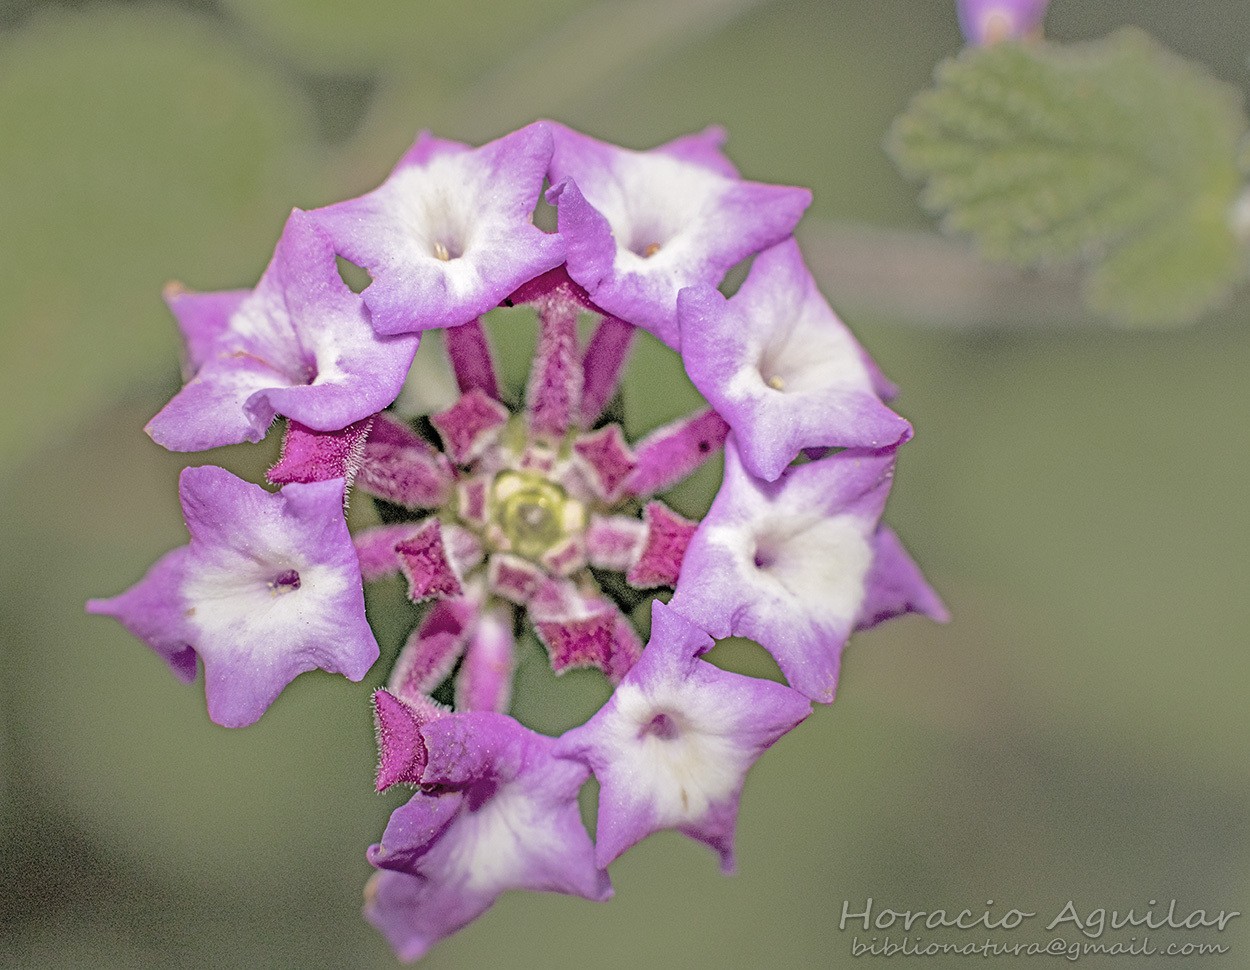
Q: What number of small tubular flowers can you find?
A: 8